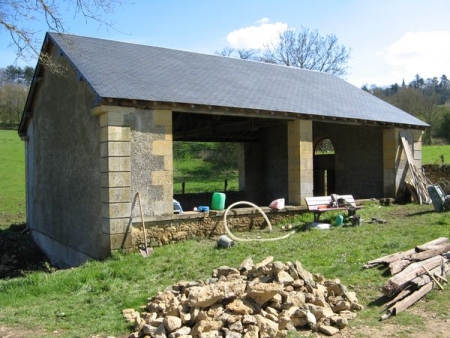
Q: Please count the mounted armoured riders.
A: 0